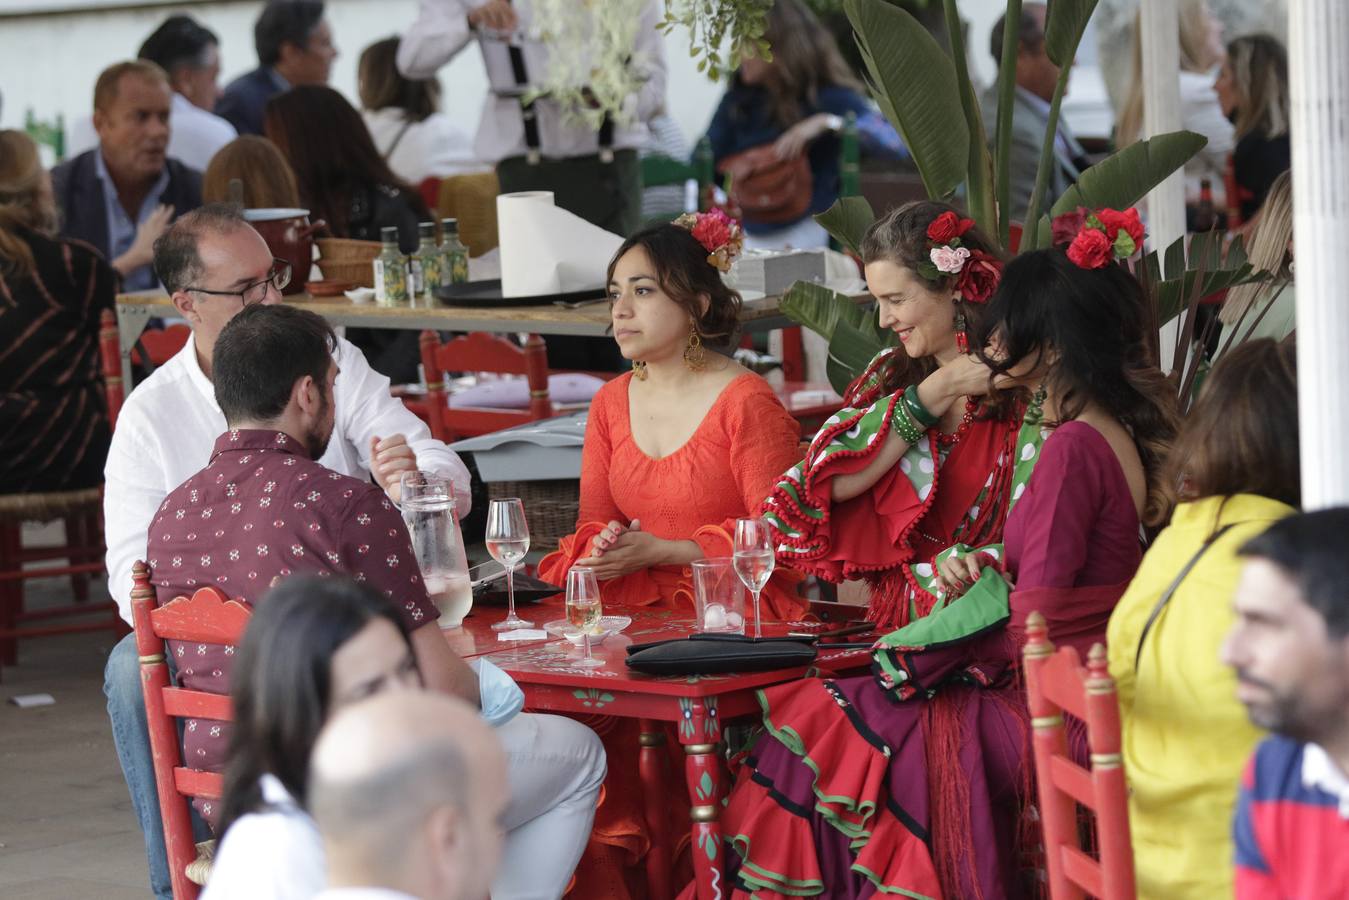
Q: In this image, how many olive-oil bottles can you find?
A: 3